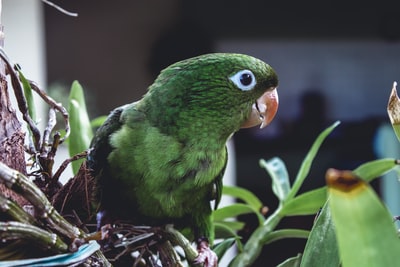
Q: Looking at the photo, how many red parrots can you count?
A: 0